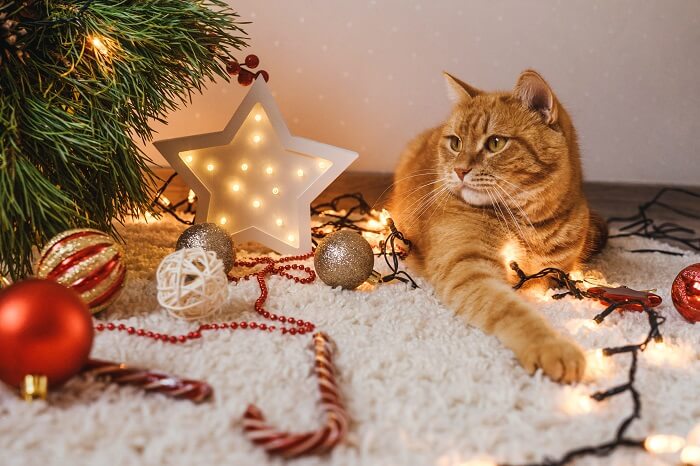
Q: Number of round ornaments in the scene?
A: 6